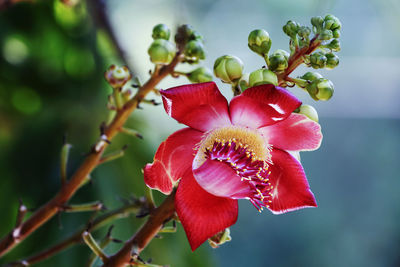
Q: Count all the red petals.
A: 6